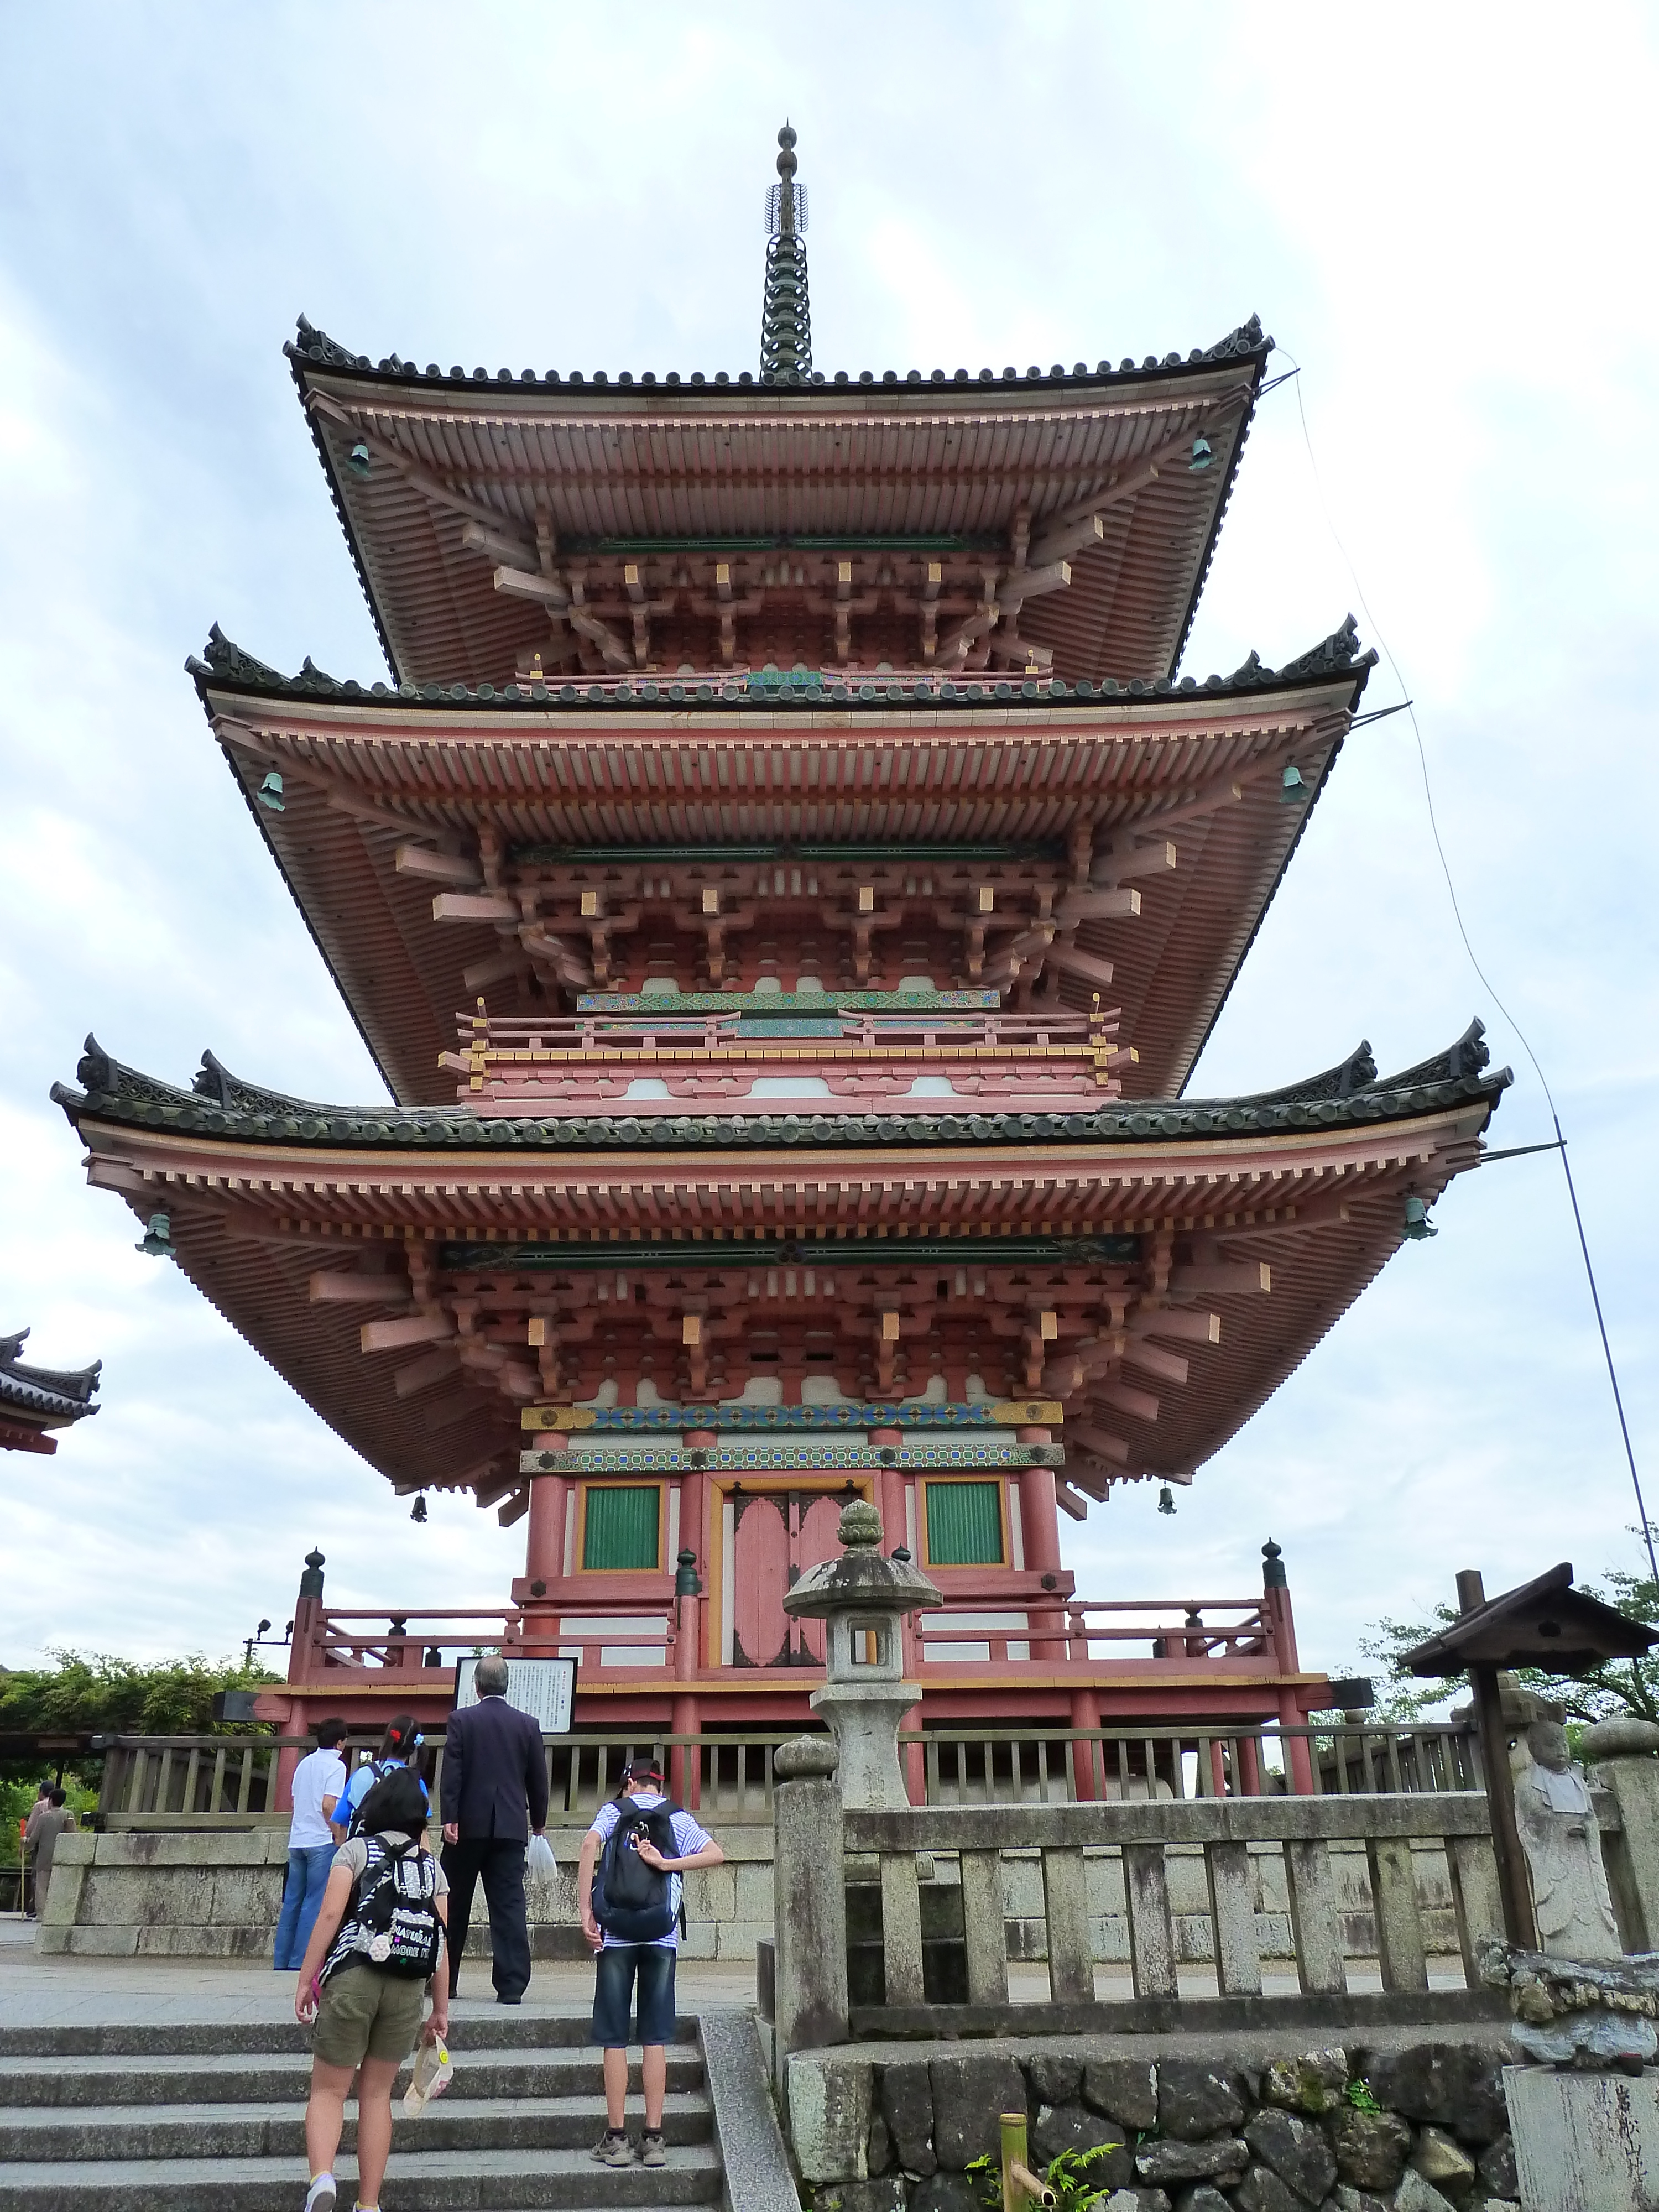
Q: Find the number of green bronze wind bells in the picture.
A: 8